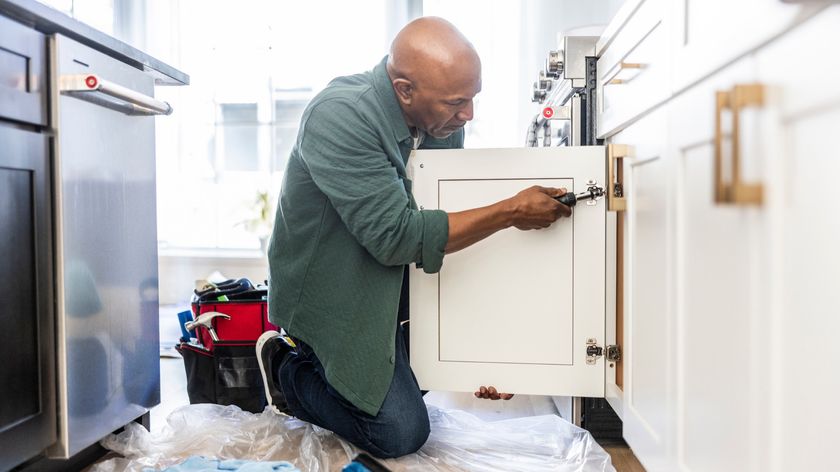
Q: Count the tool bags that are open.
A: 1